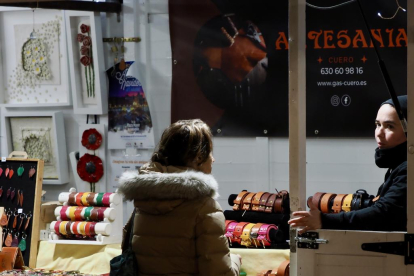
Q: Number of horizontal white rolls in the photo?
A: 3